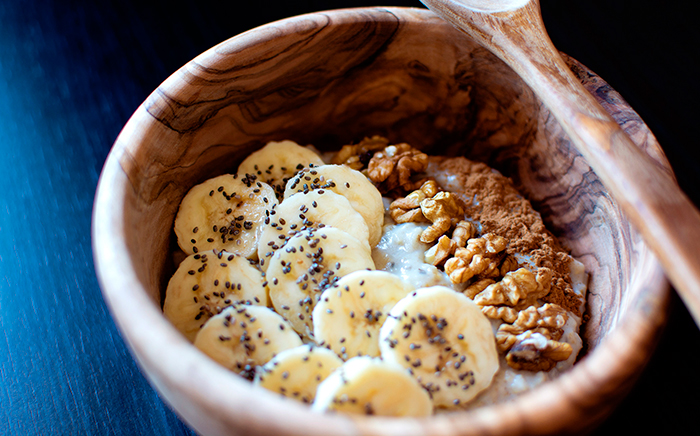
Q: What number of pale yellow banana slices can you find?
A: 11